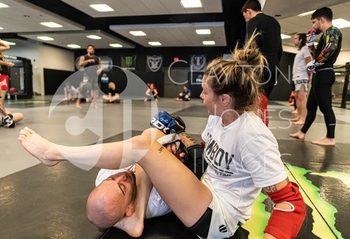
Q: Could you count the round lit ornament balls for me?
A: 0